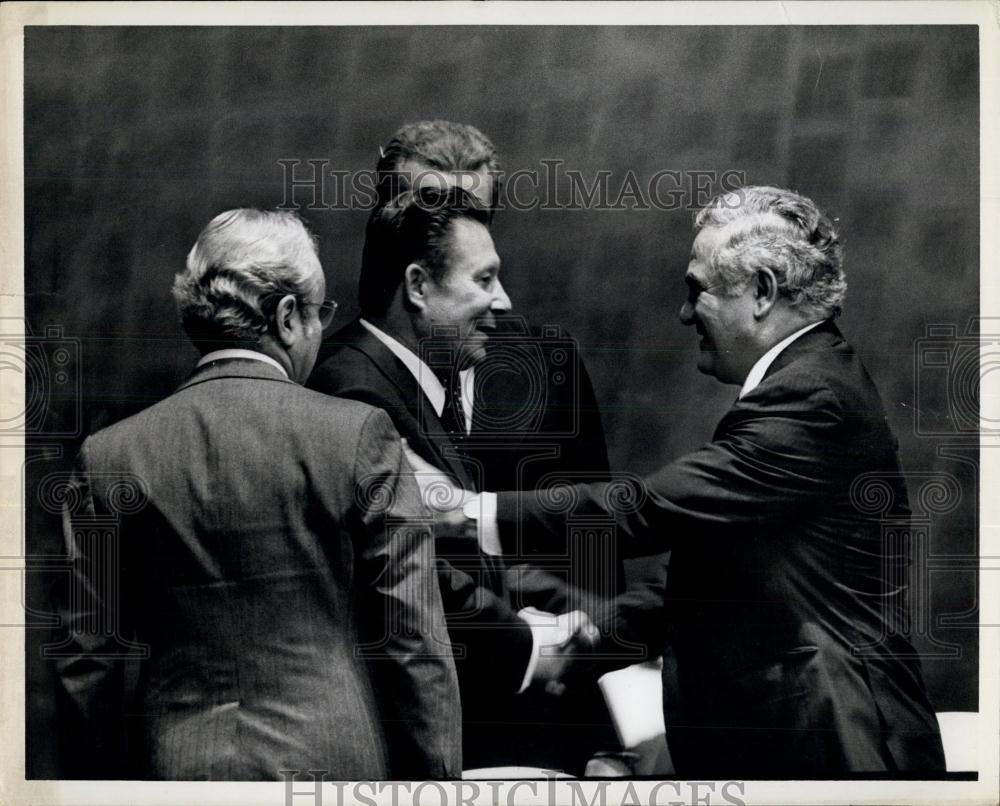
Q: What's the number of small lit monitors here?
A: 0